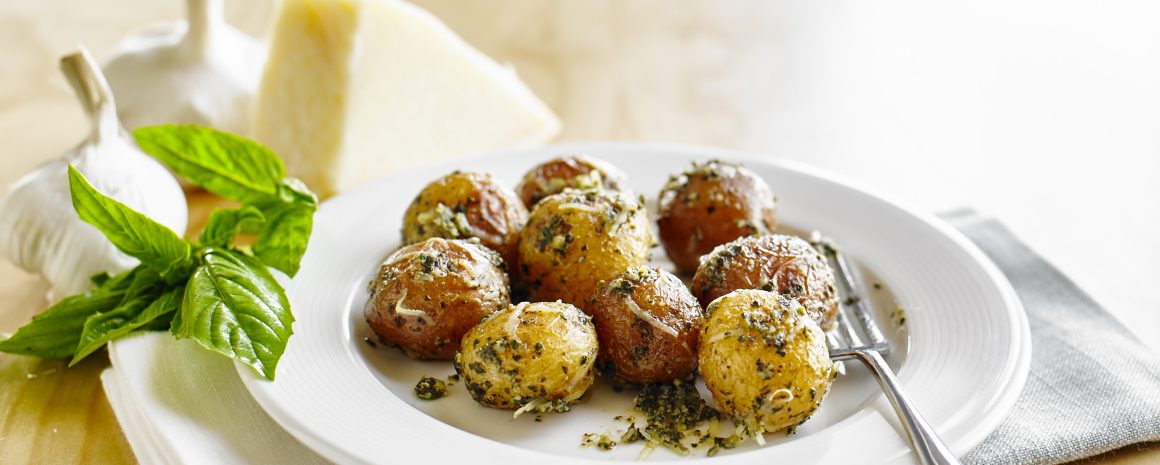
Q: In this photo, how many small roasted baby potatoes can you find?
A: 9